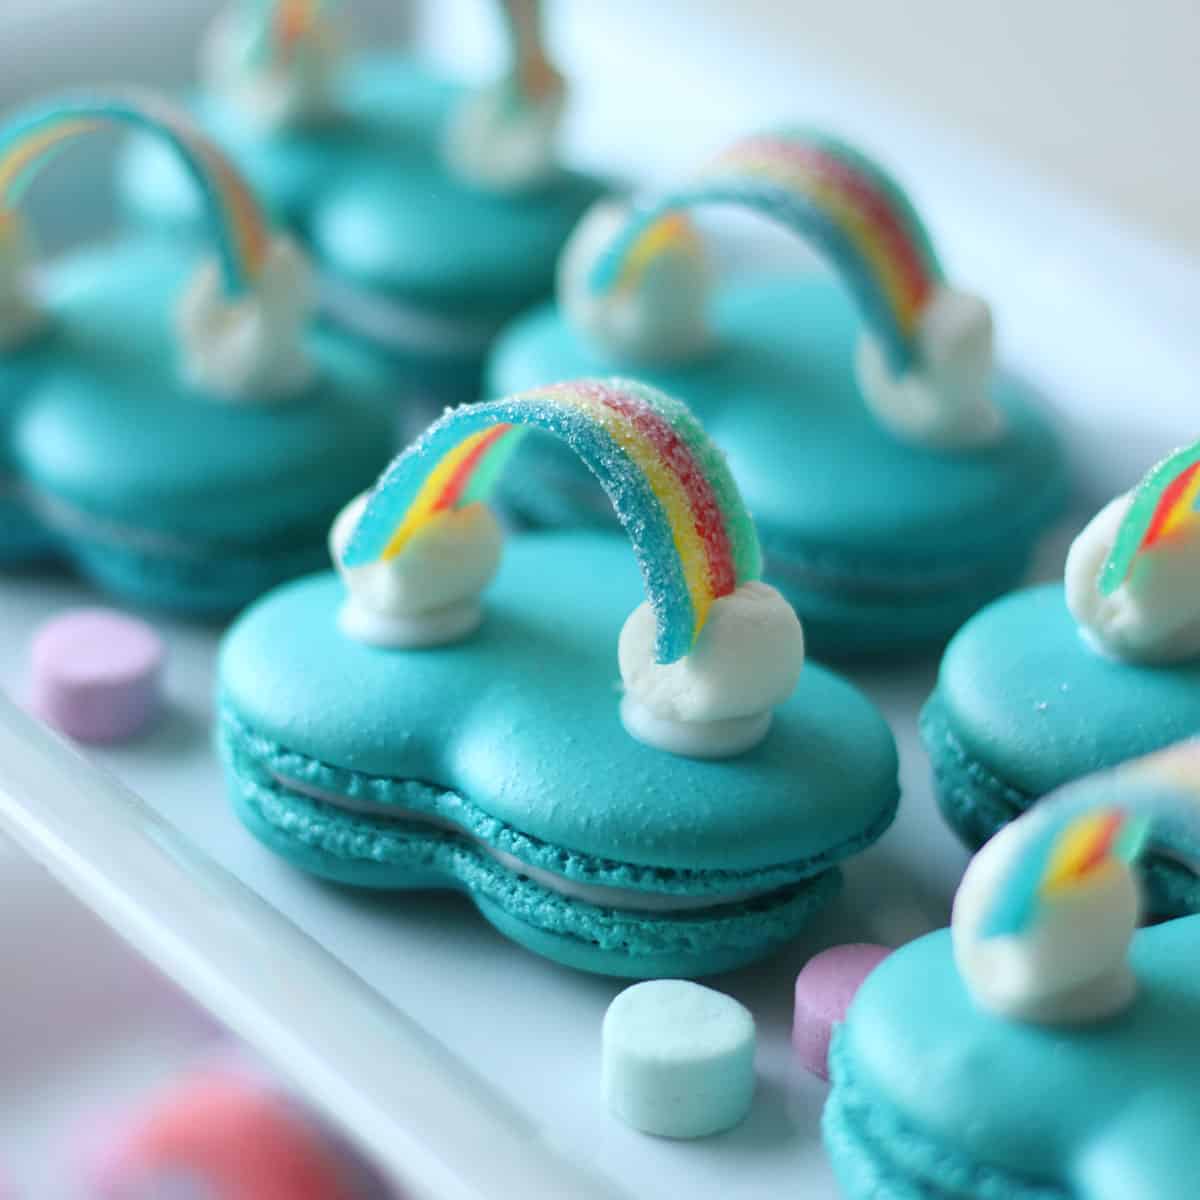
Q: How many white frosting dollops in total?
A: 10